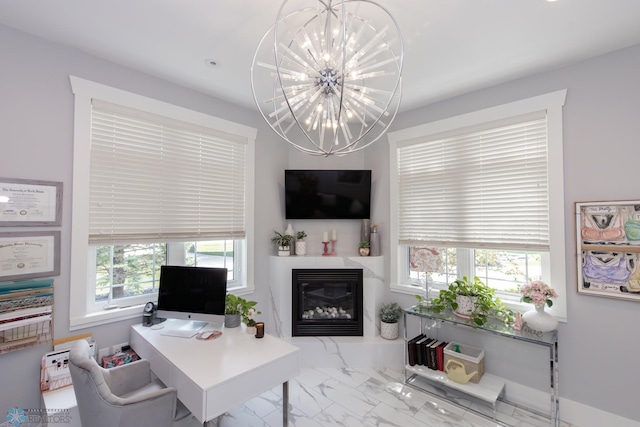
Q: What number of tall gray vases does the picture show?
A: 2